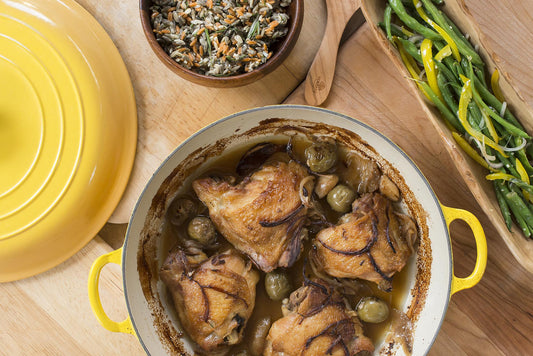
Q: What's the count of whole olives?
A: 6